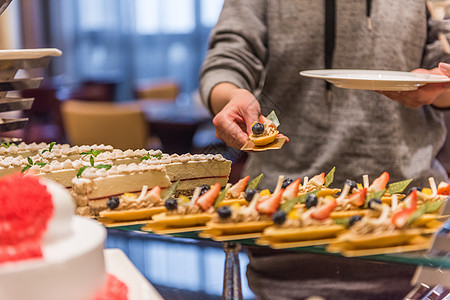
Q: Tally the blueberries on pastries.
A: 13